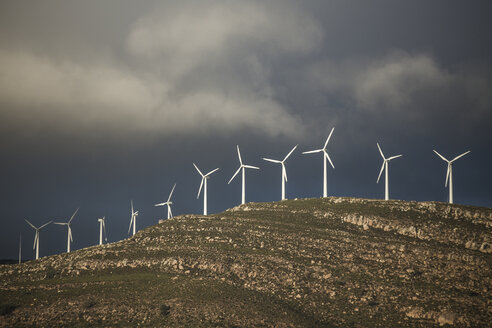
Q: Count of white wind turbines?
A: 11